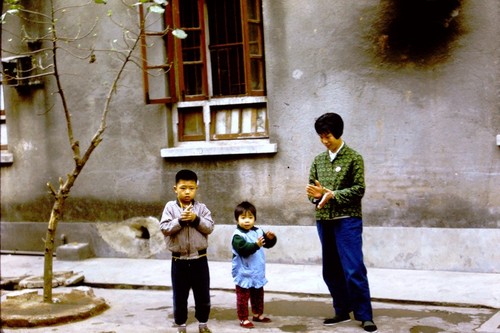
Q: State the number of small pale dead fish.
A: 0